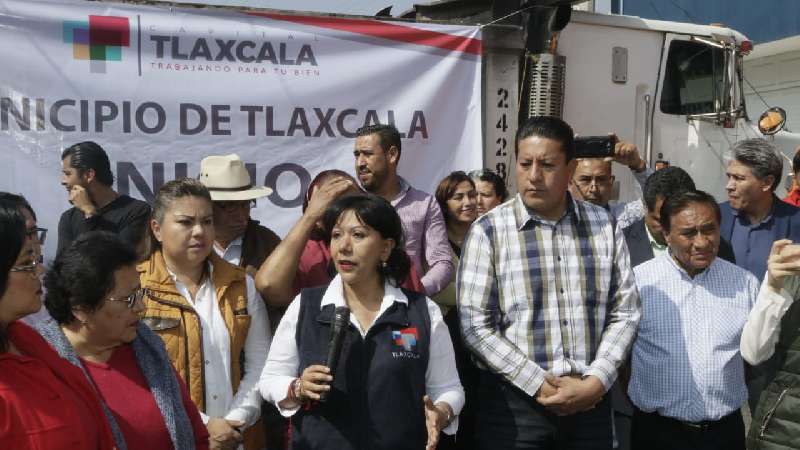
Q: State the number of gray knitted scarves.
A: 1